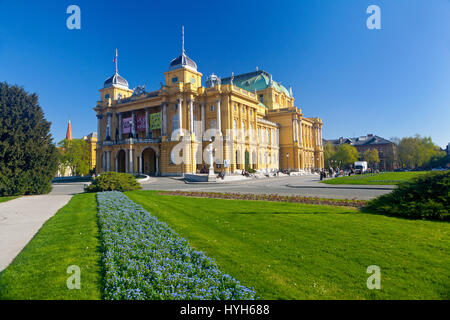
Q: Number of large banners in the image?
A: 3